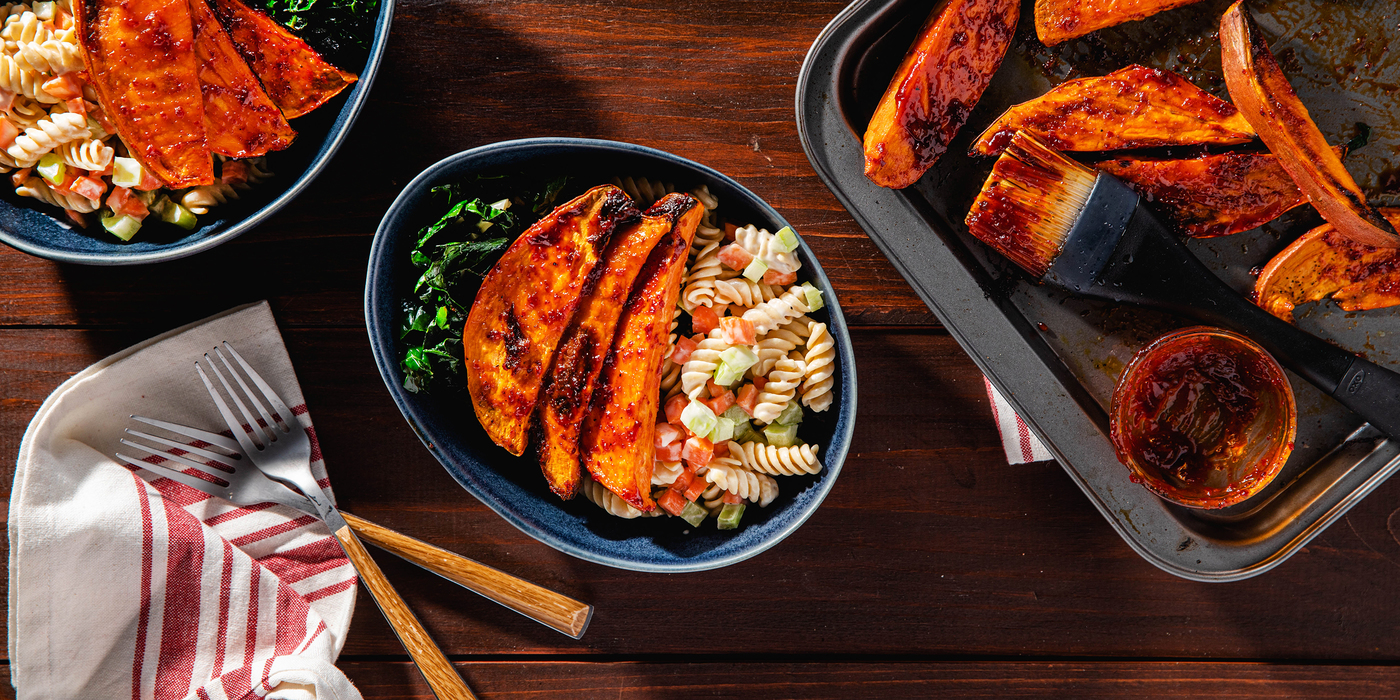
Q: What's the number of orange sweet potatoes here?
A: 12